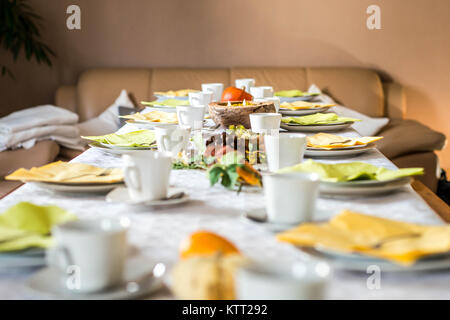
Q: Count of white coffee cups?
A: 13